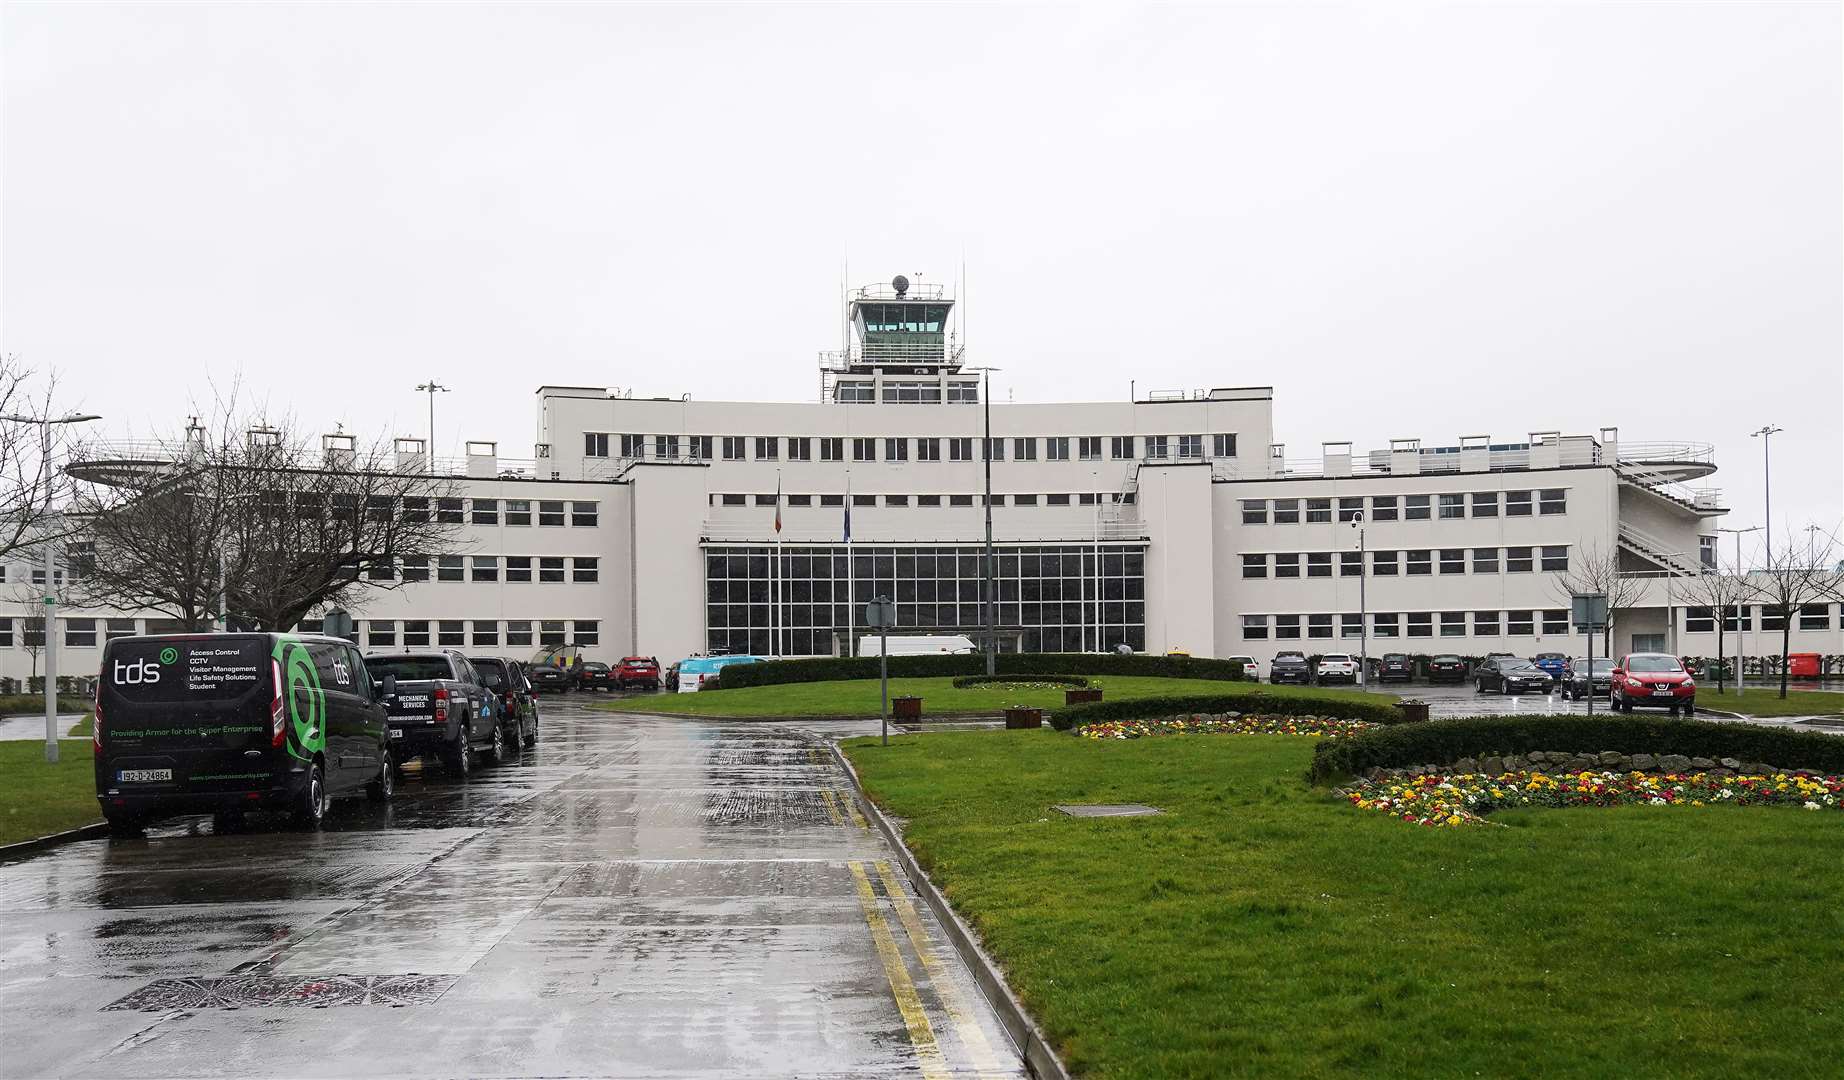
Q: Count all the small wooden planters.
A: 4